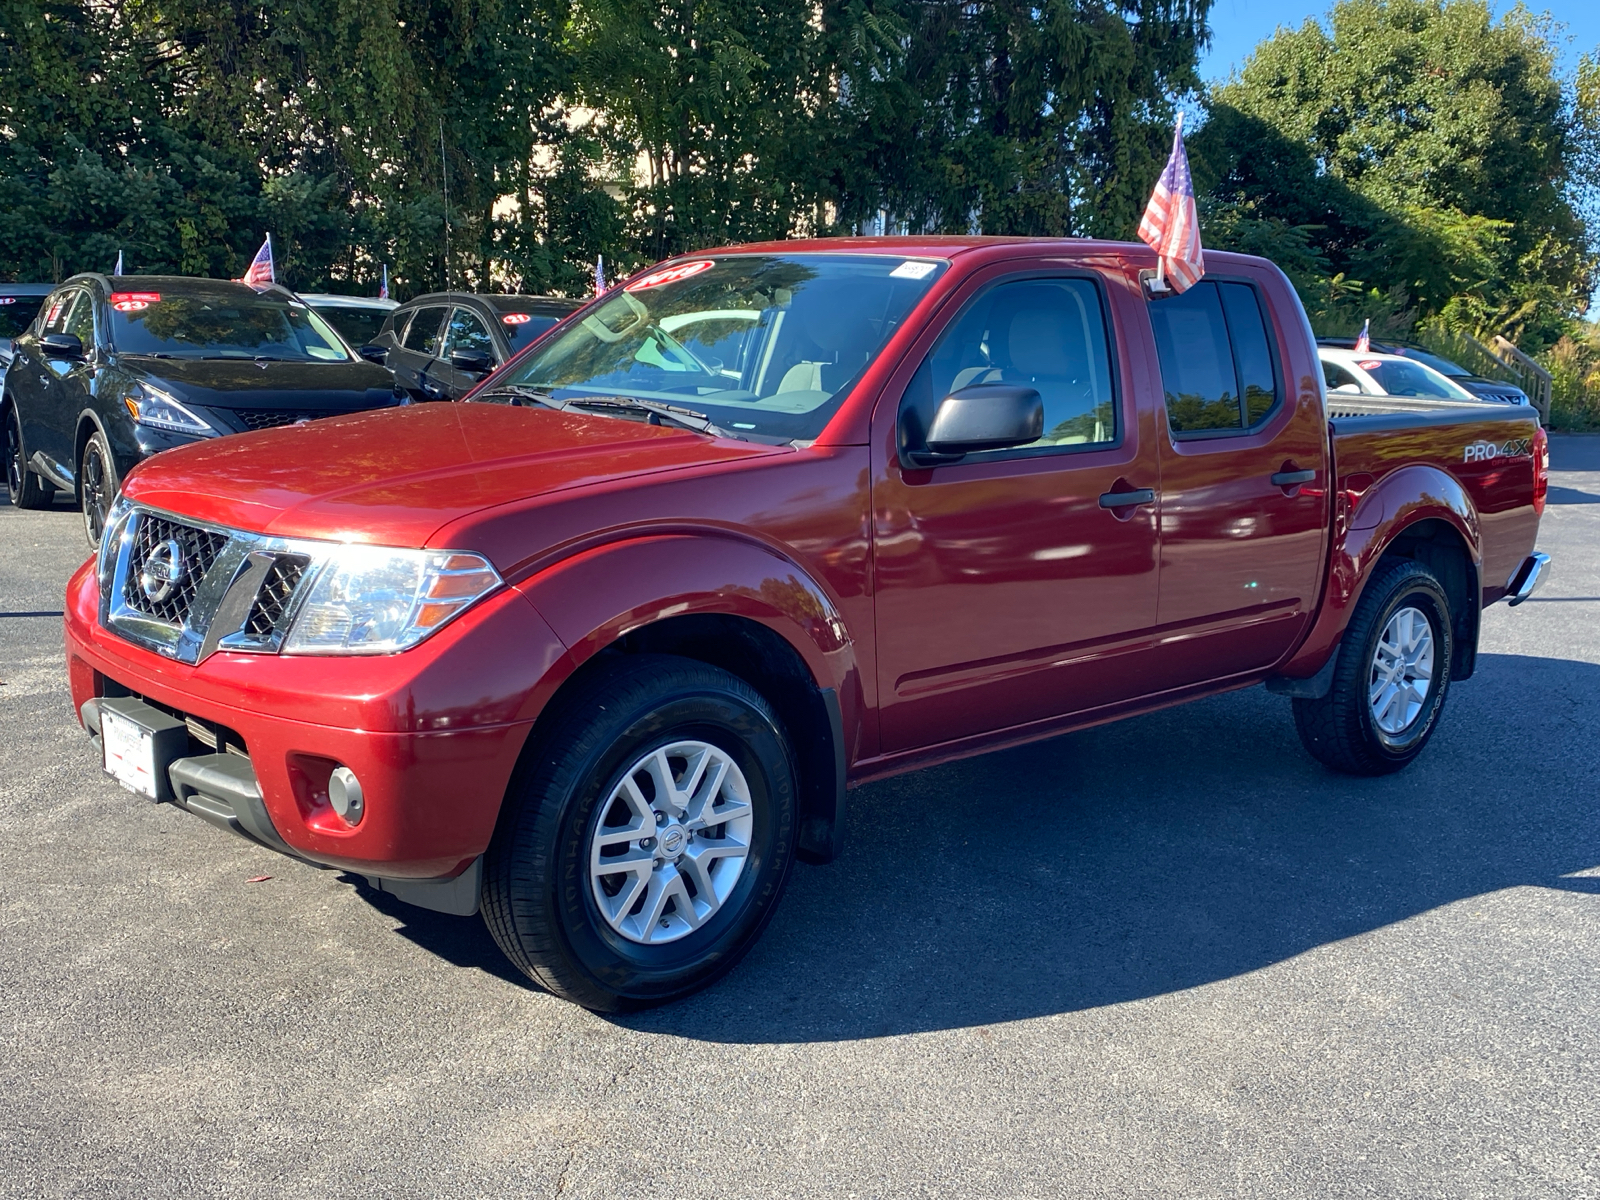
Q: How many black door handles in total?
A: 2